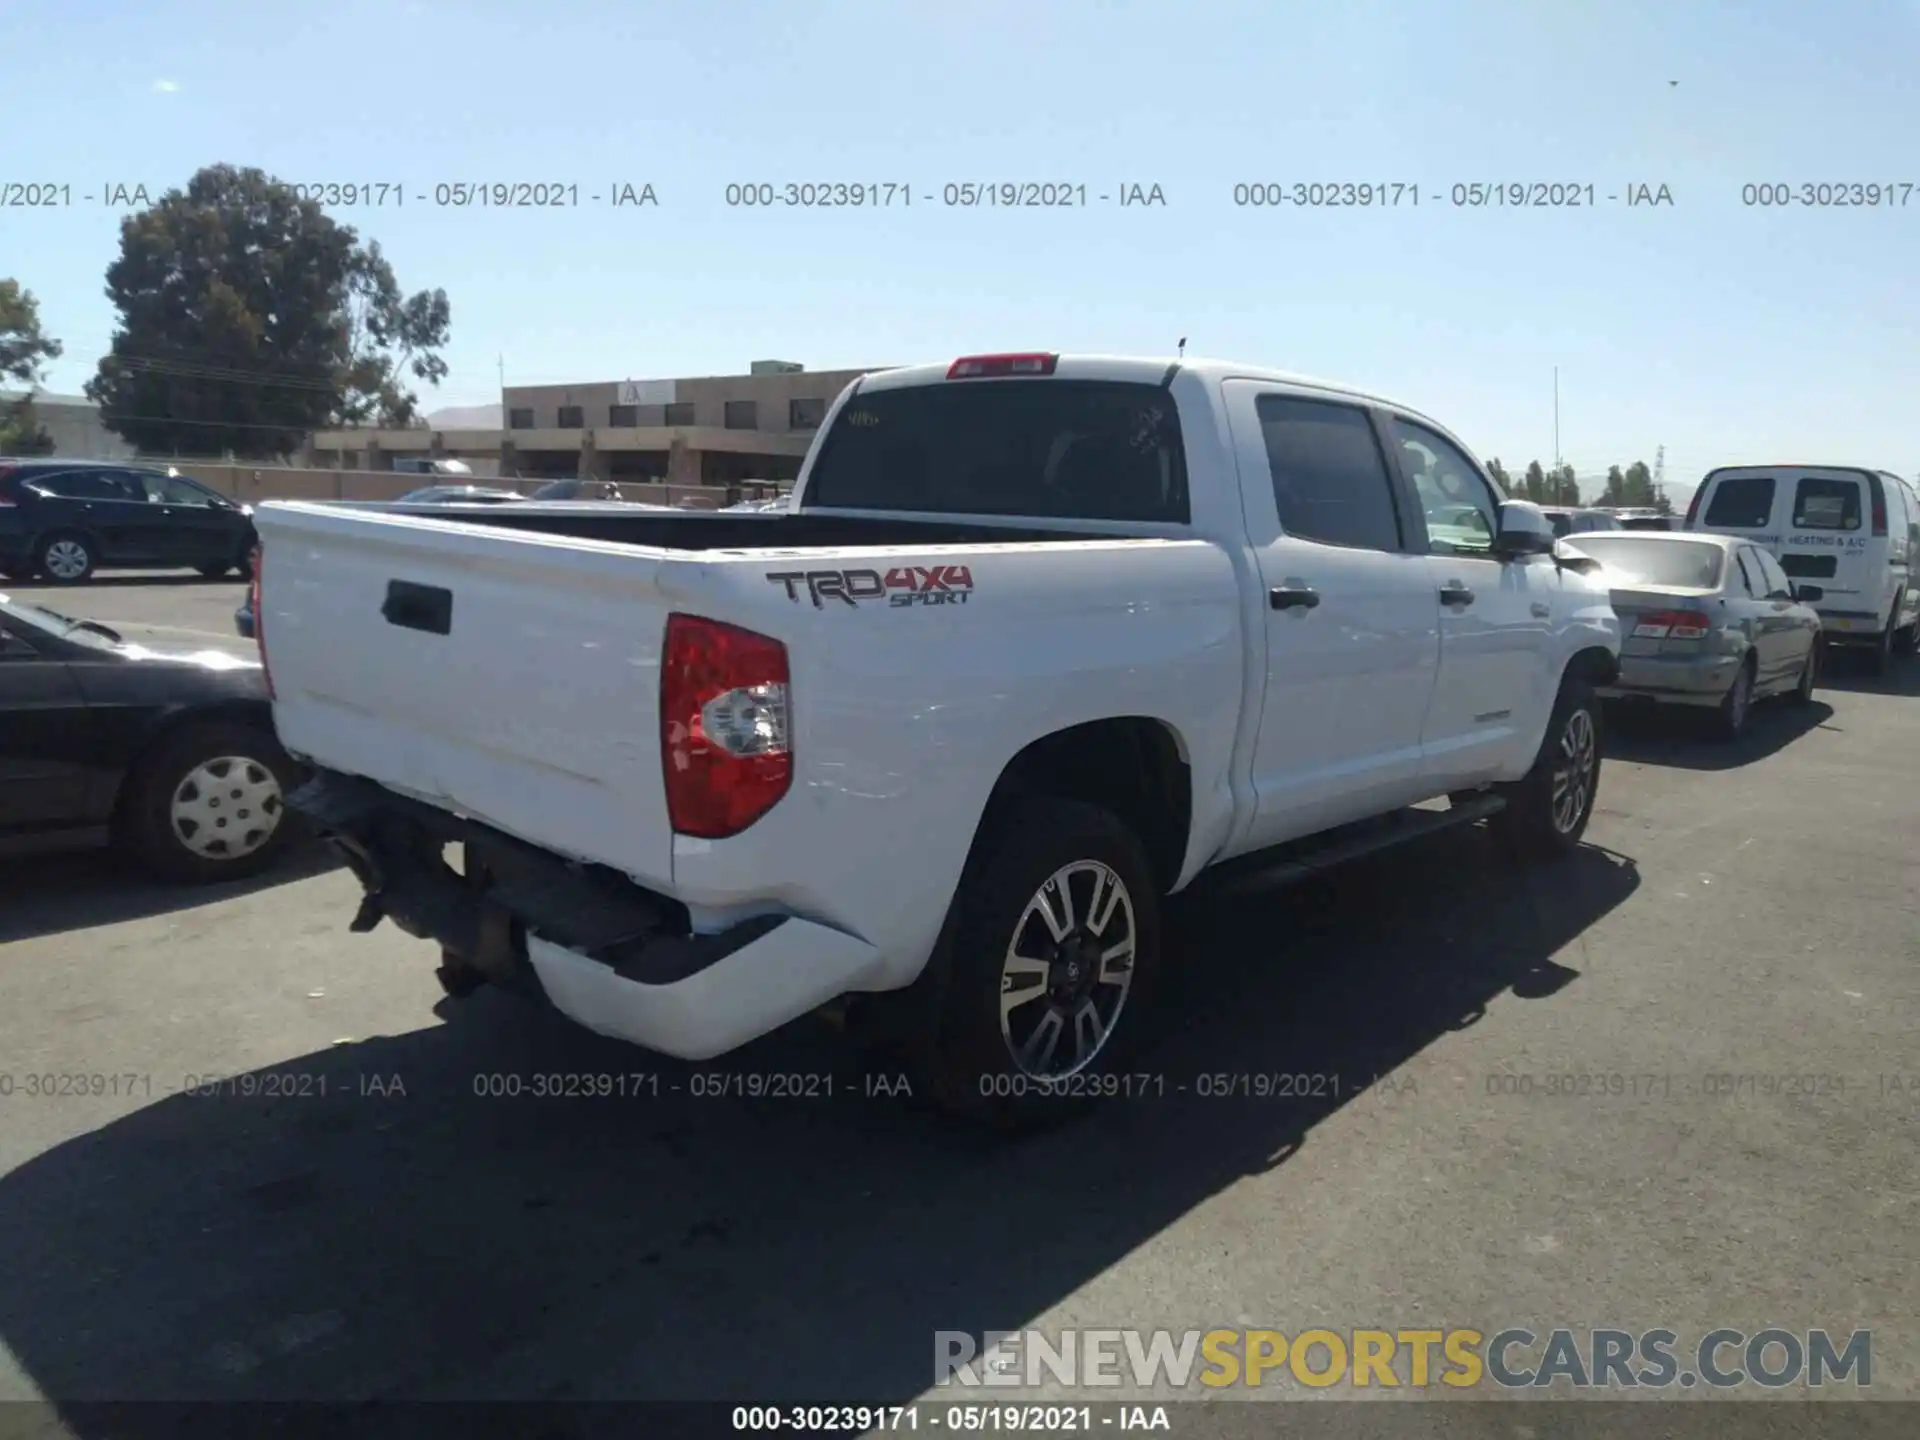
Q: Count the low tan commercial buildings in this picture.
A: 1